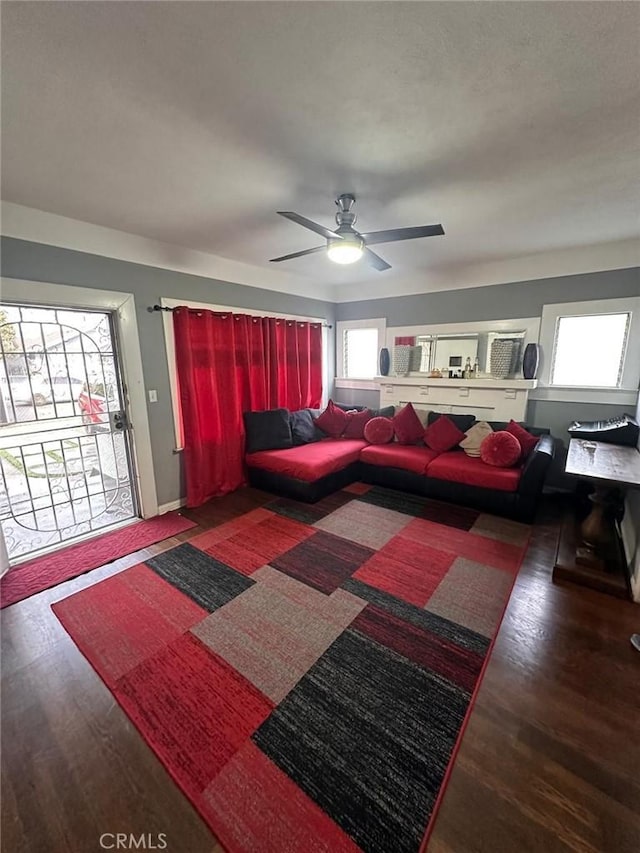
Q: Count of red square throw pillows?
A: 5